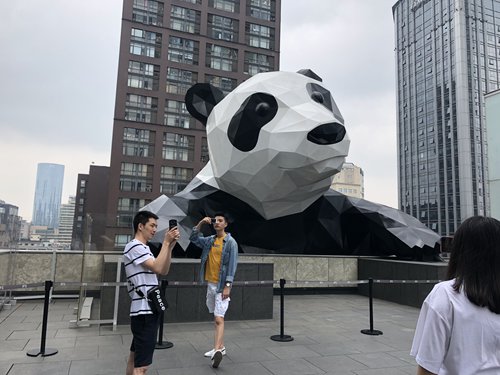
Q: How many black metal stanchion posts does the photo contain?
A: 4